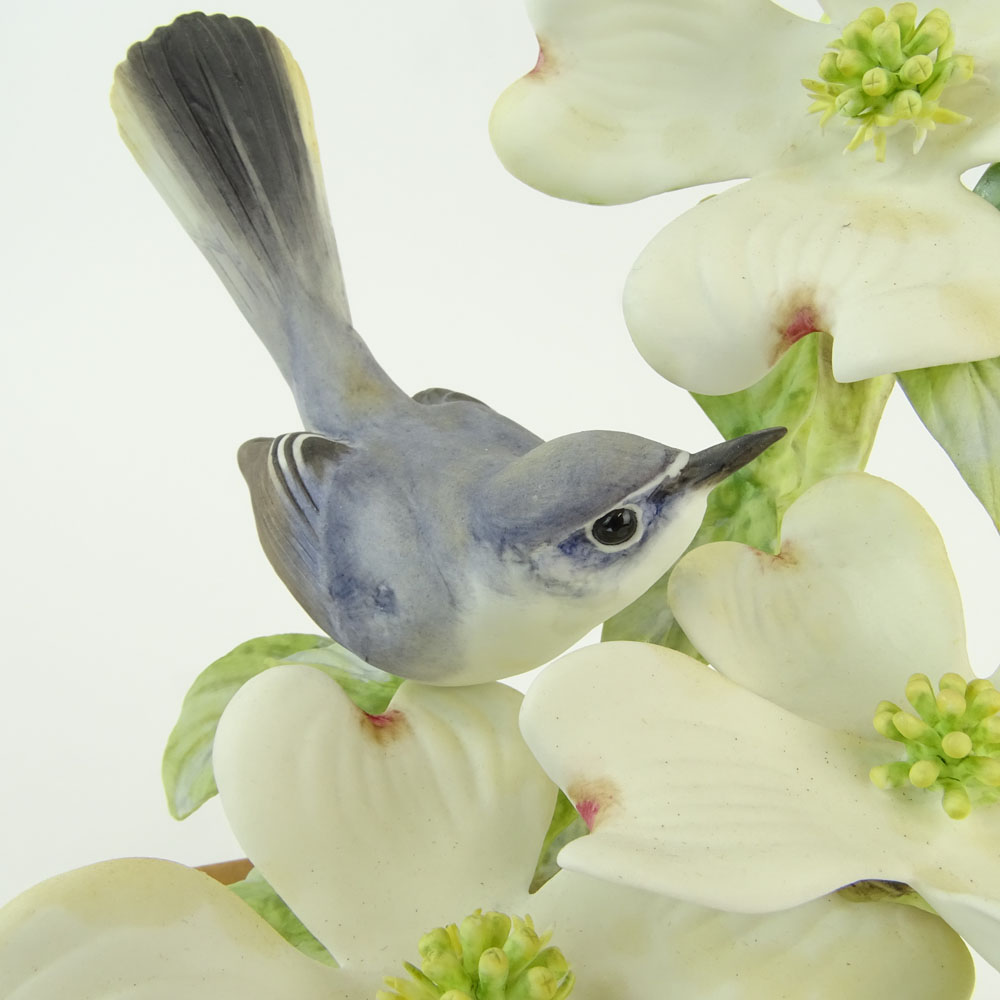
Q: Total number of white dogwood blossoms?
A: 3